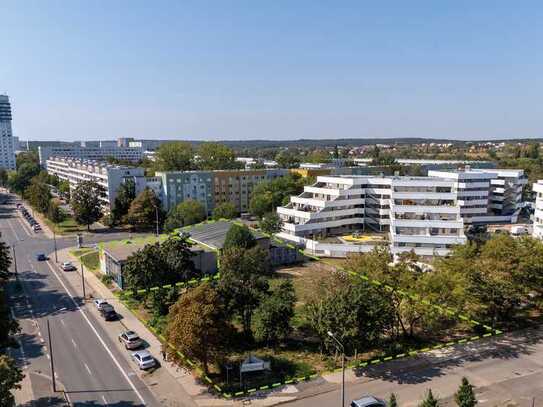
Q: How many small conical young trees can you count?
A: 3